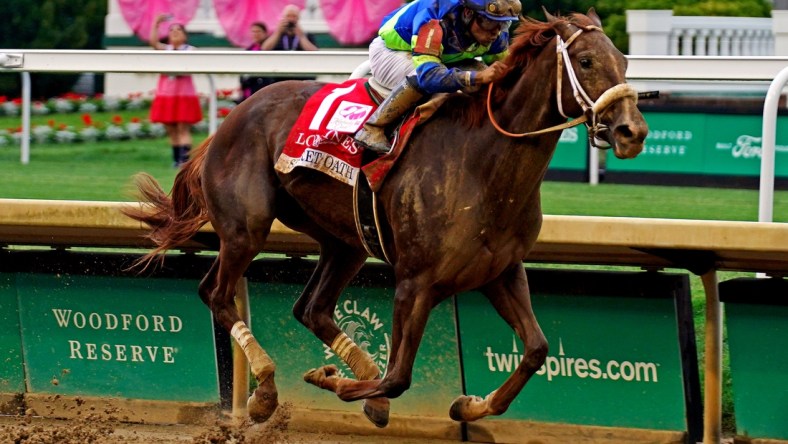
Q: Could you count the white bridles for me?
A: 1